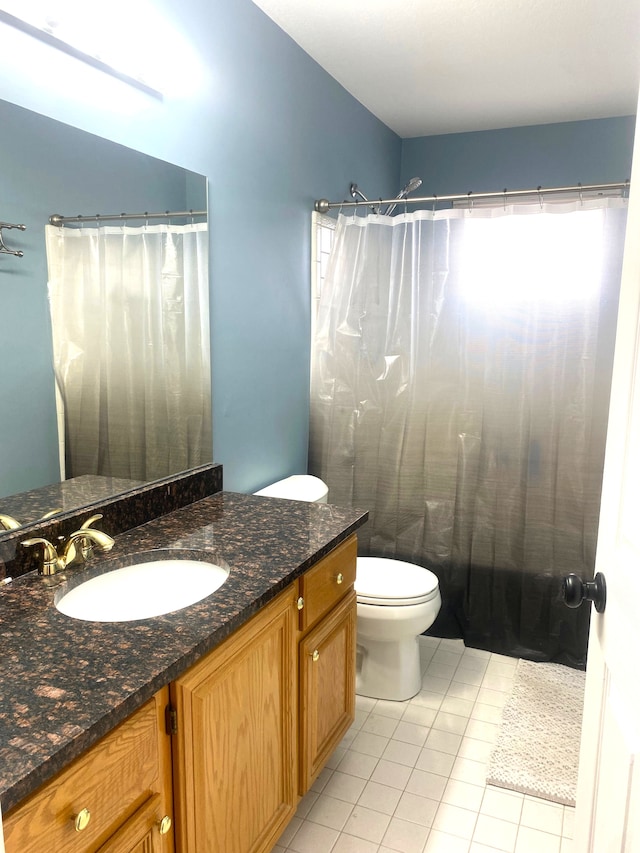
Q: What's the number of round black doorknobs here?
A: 1